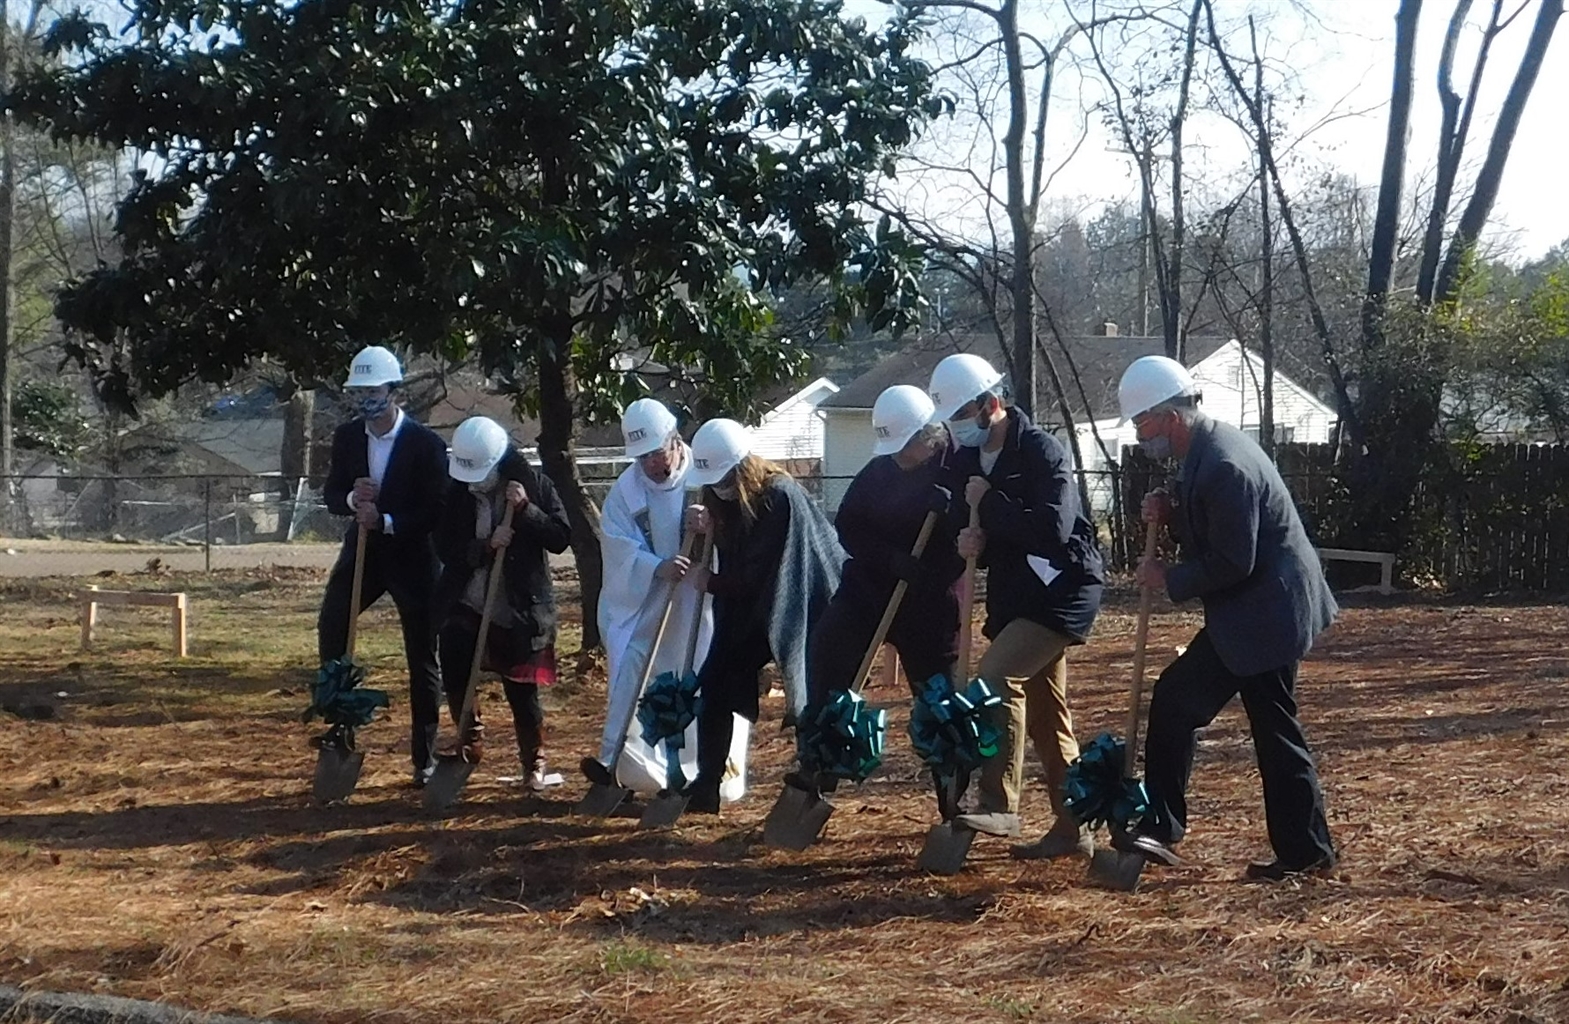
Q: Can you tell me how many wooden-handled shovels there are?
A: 7